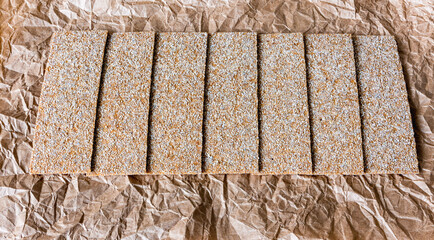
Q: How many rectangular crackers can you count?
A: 7